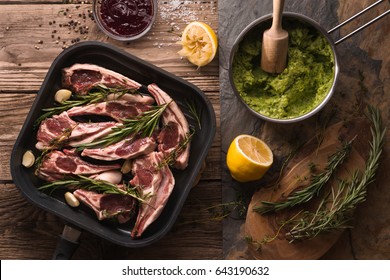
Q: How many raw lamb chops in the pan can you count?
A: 8